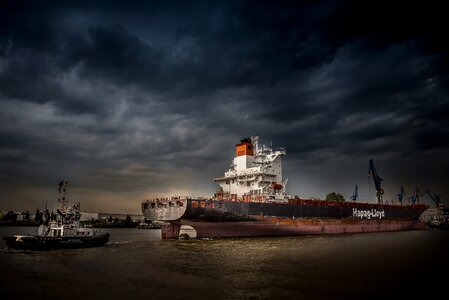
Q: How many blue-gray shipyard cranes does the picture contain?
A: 5